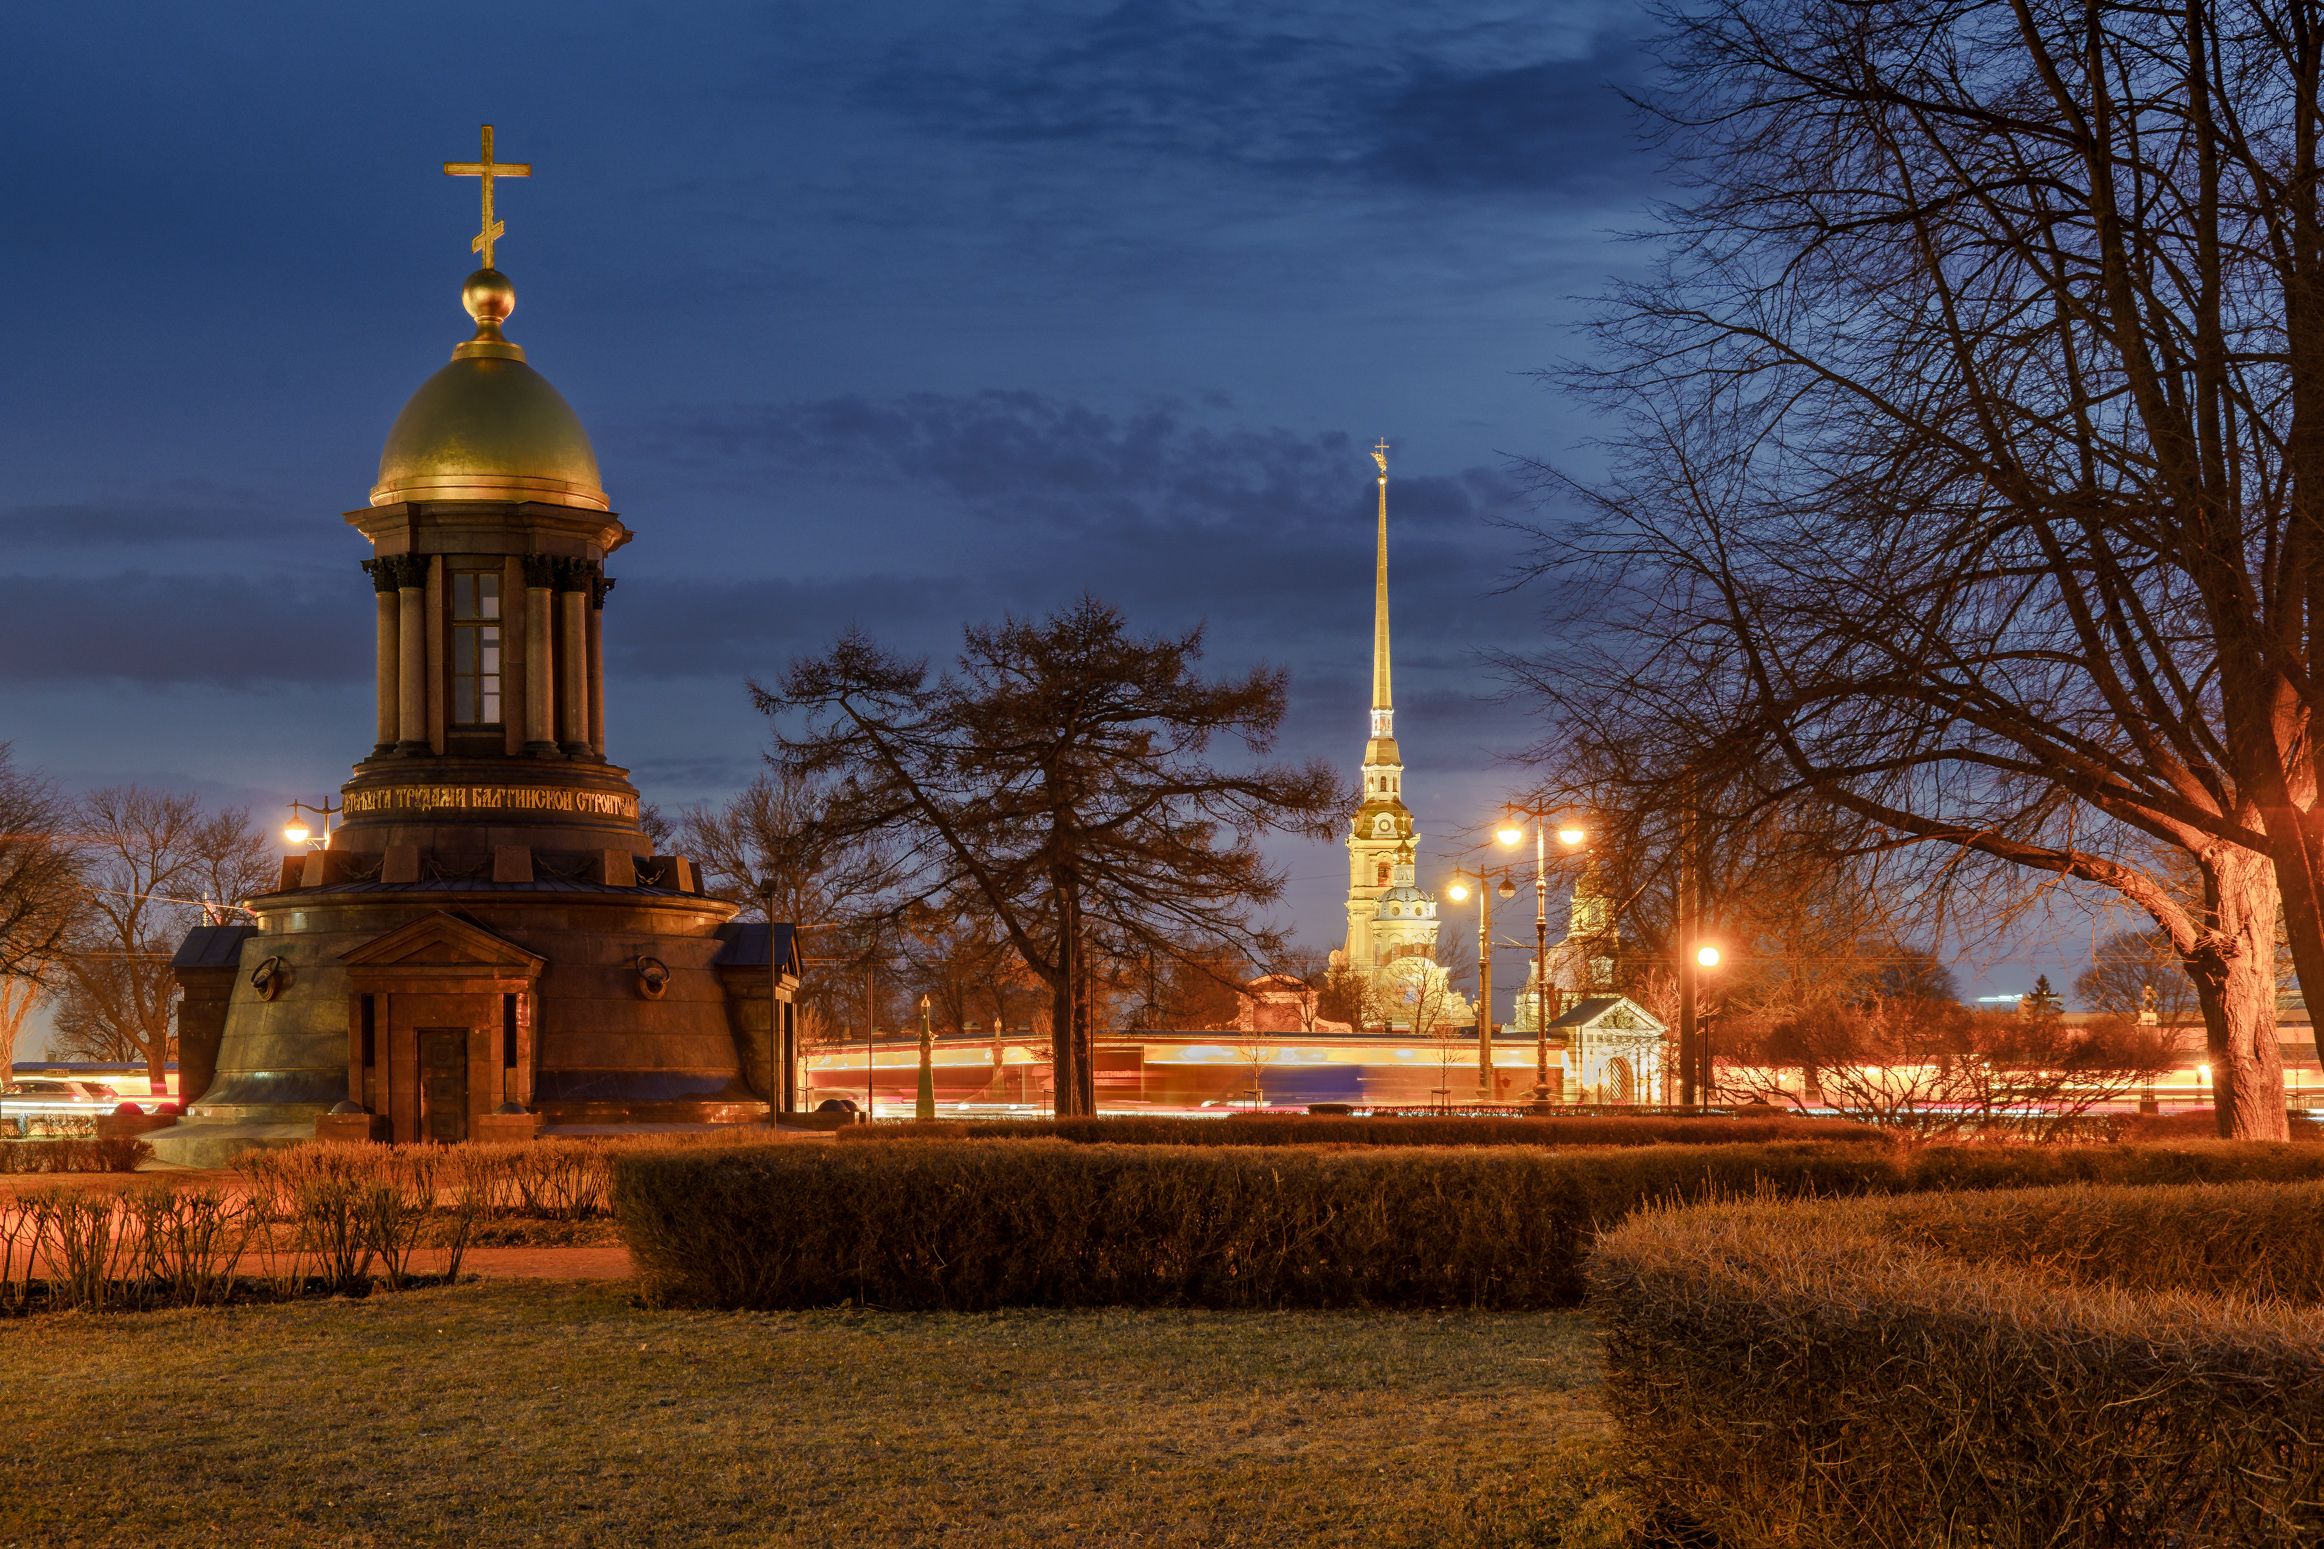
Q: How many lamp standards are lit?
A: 4